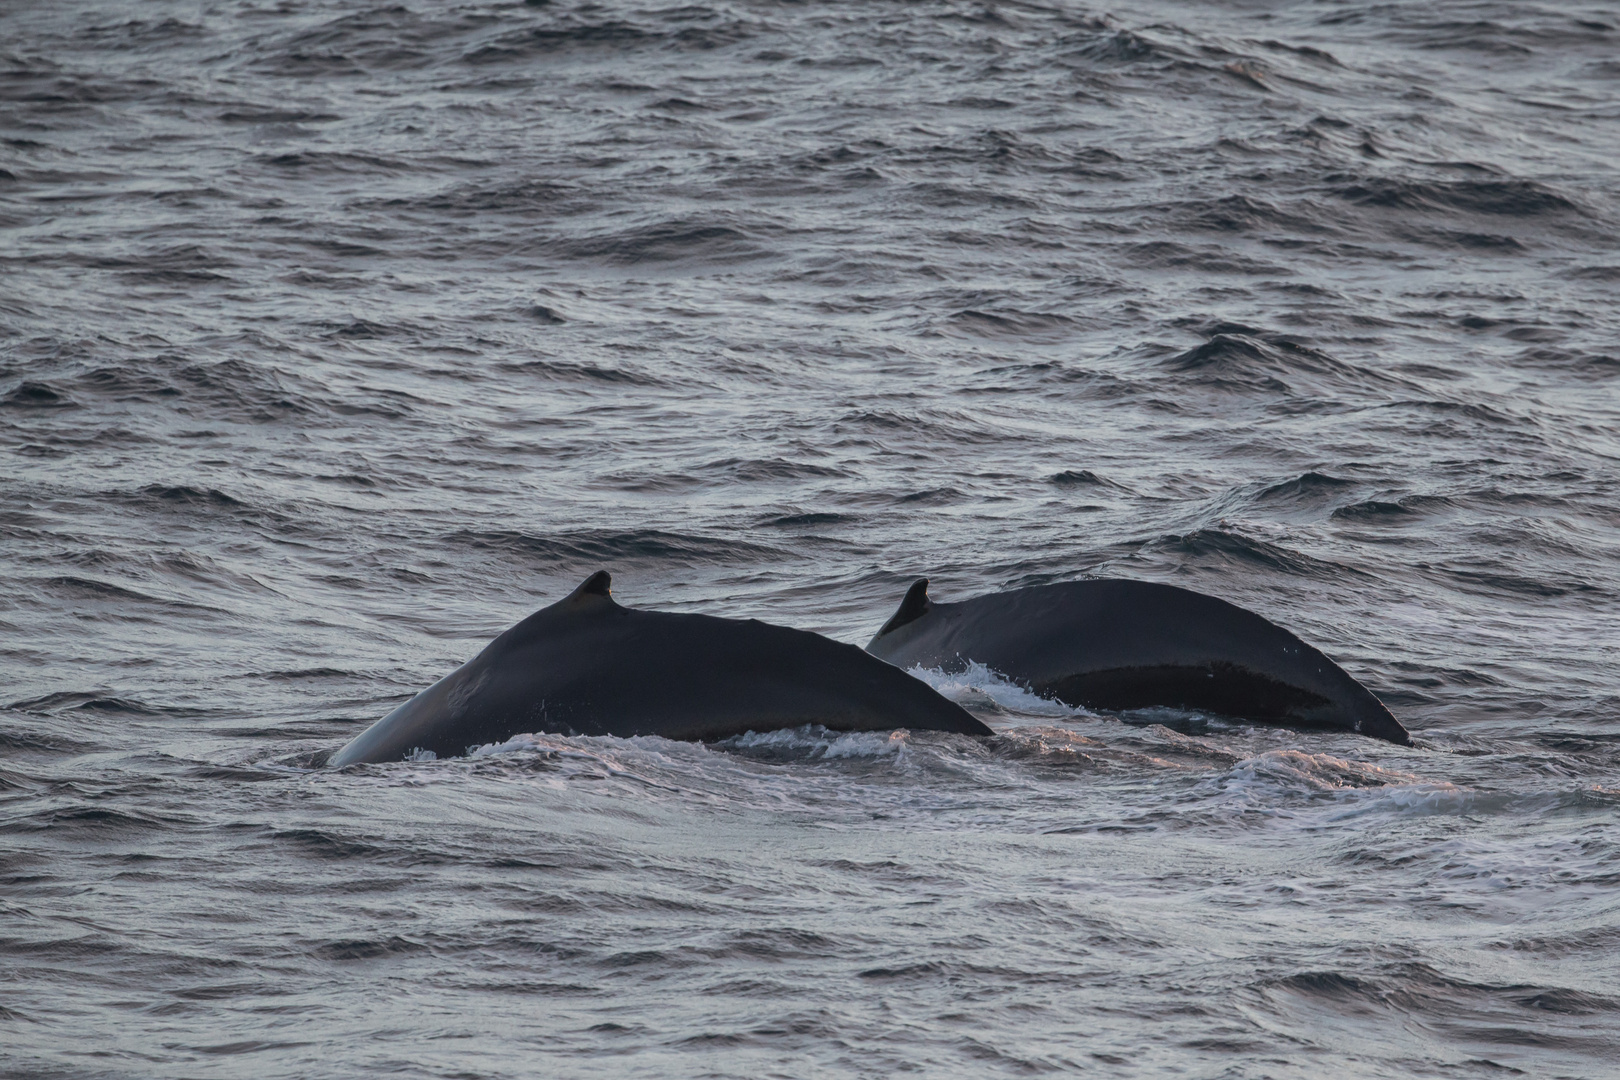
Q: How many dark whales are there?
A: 2